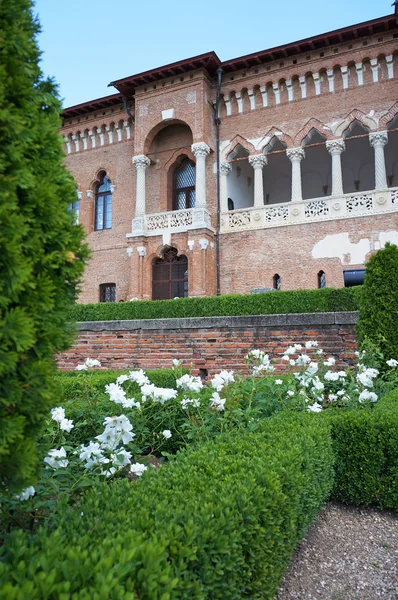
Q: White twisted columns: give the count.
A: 7